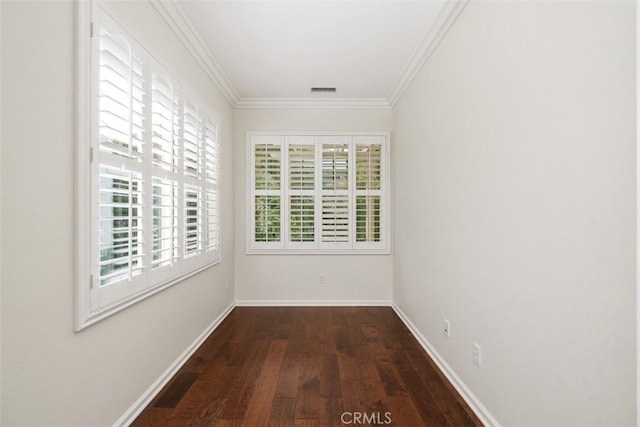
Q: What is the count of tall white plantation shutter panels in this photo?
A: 8